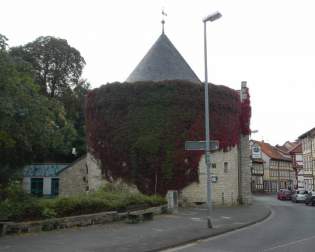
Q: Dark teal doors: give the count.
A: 2